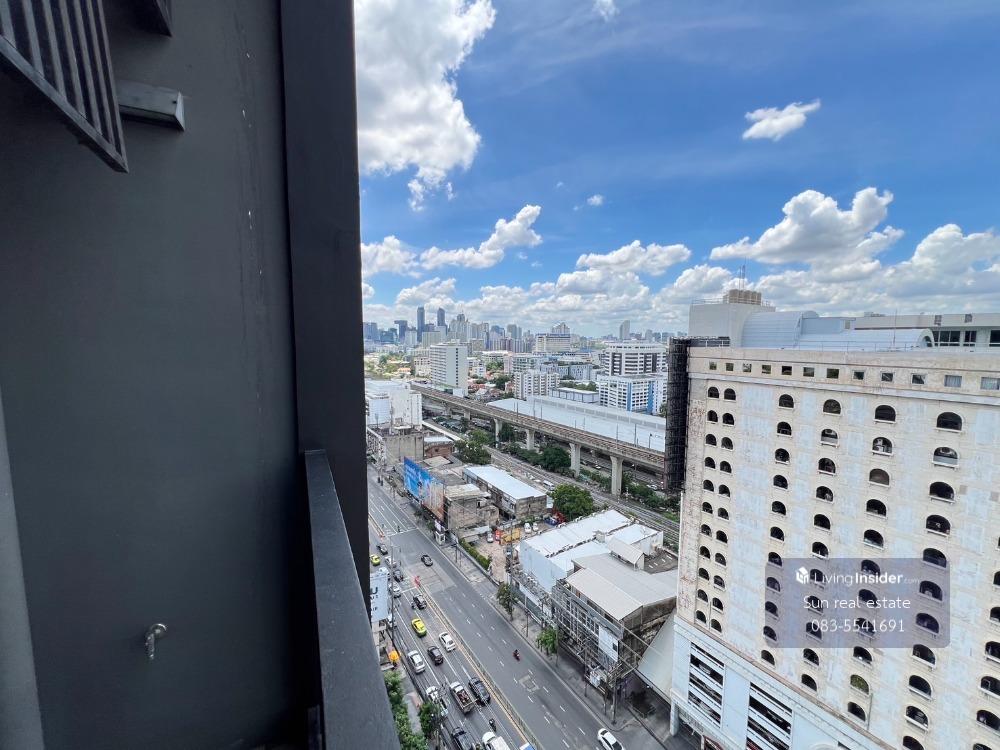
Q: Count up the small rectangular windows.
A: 12